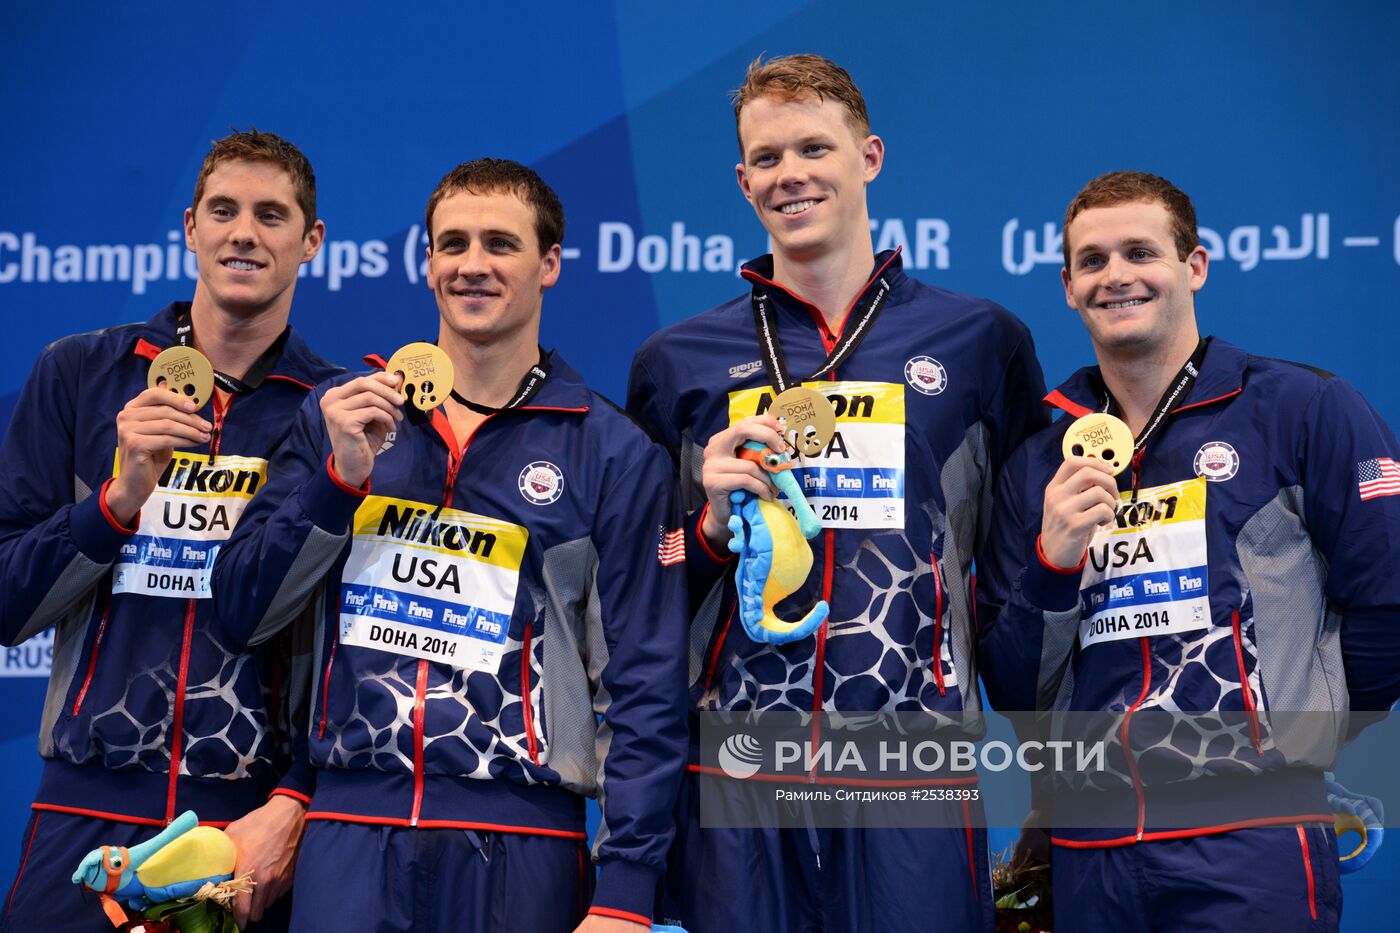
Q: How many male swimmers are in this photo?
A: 4